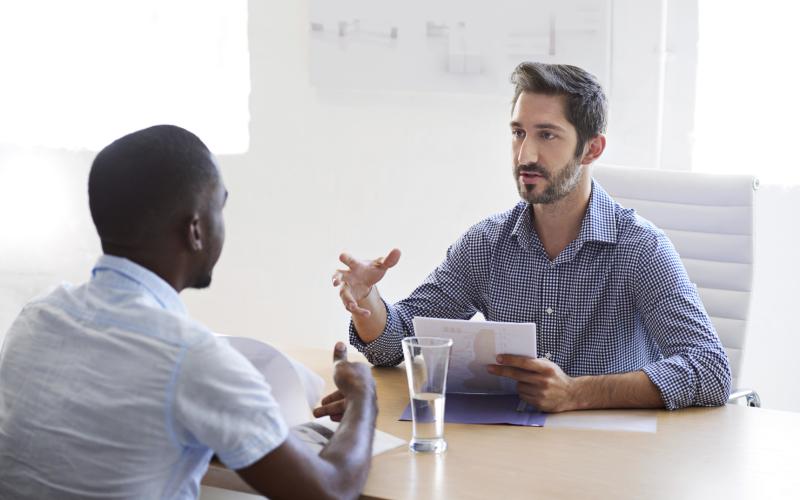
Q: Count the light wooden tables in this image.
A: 1